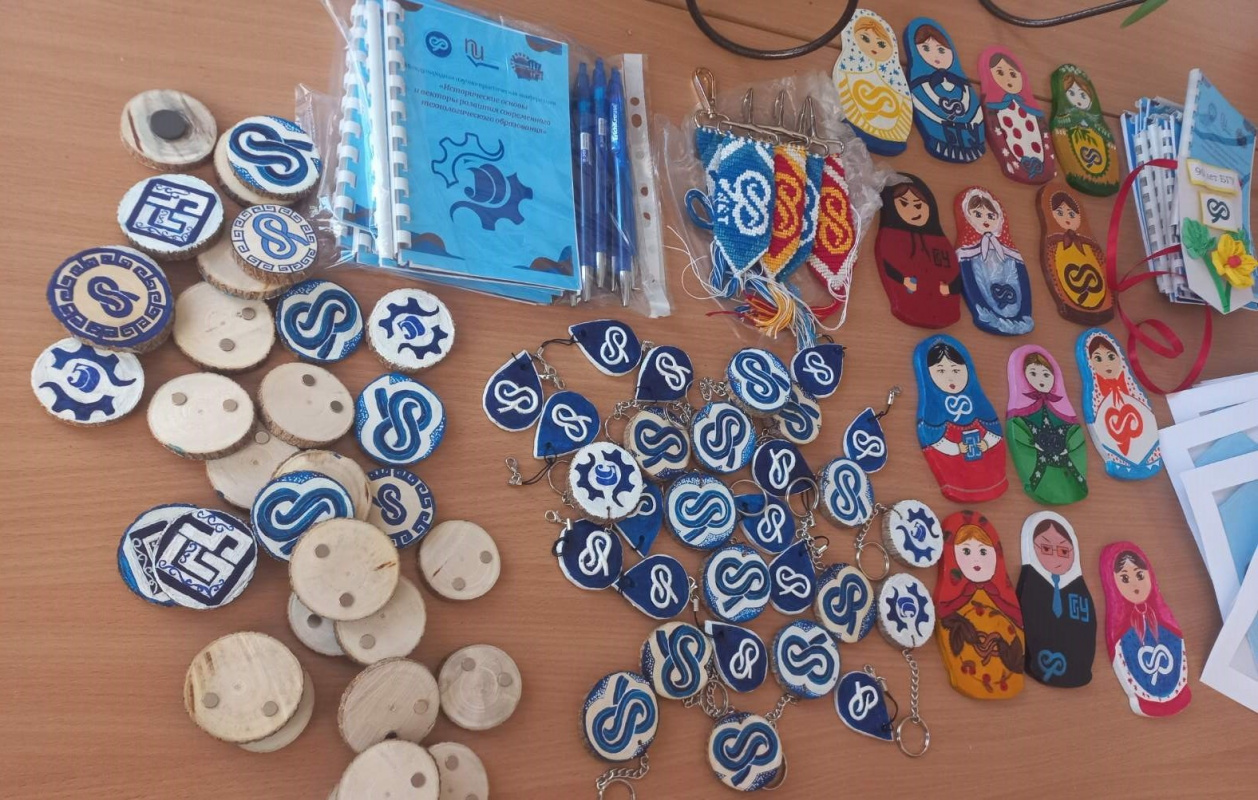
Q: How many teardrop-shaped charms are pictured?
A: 14